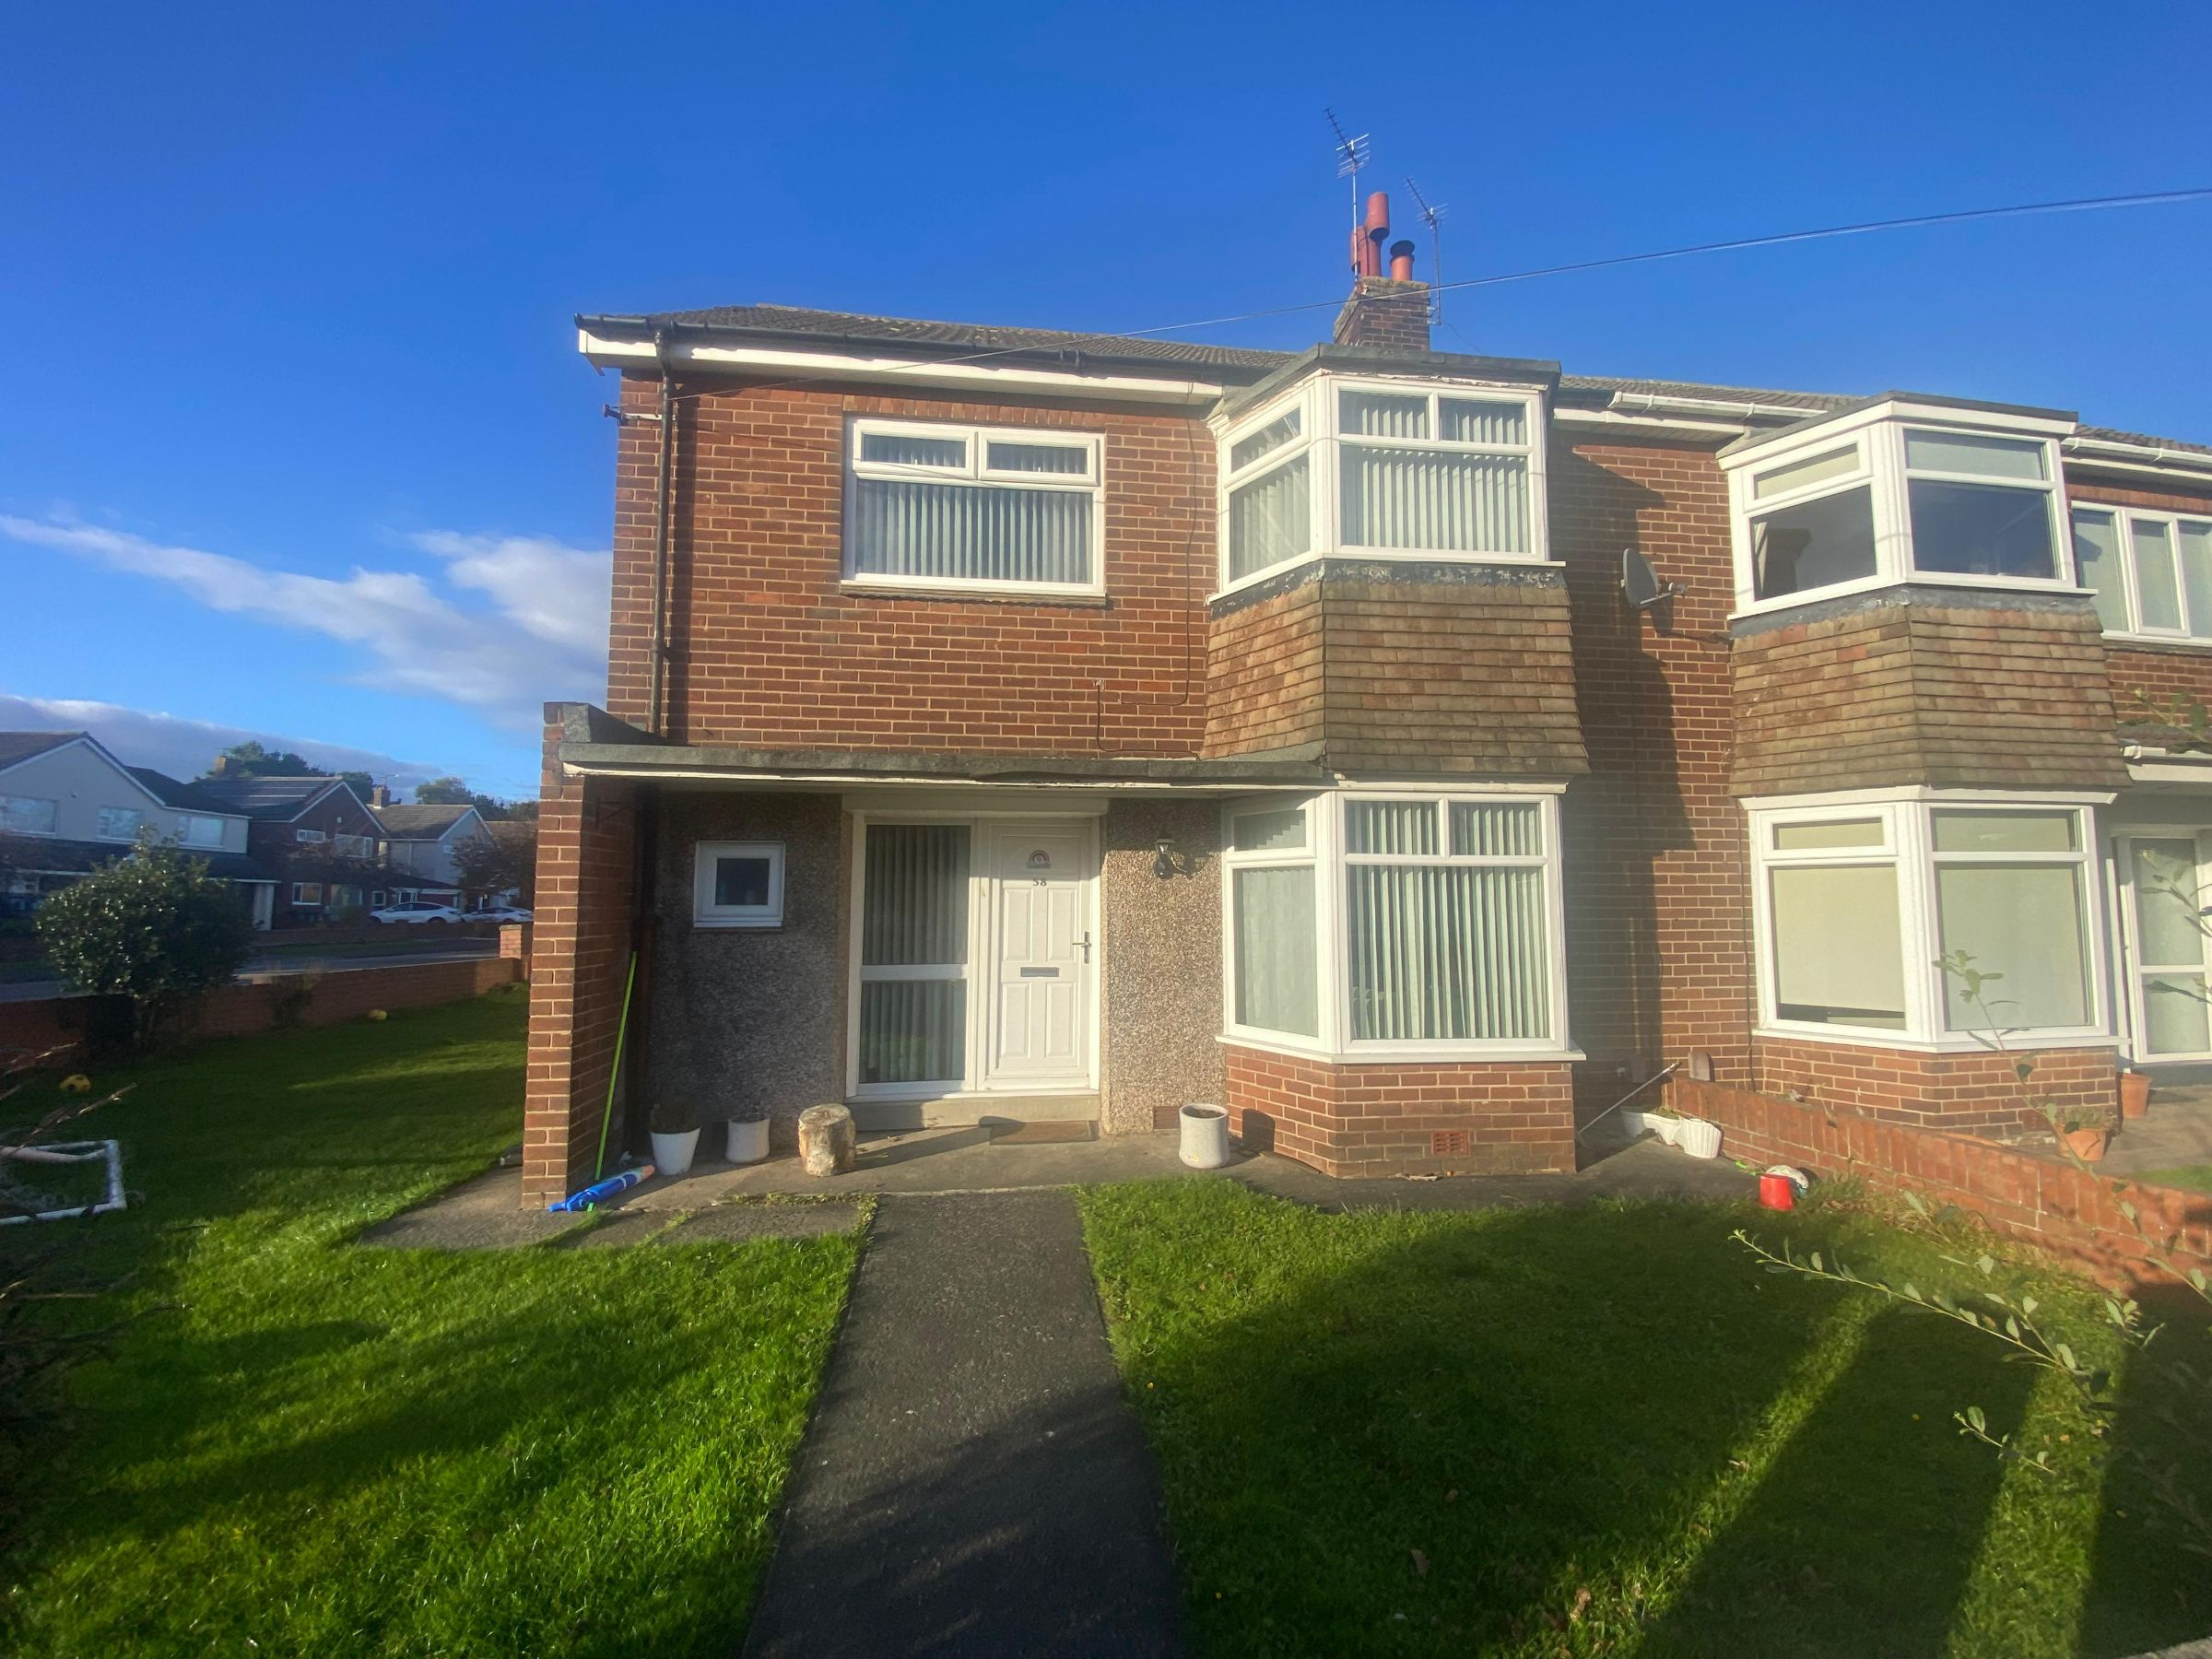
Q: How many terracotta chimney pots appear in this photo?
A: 3